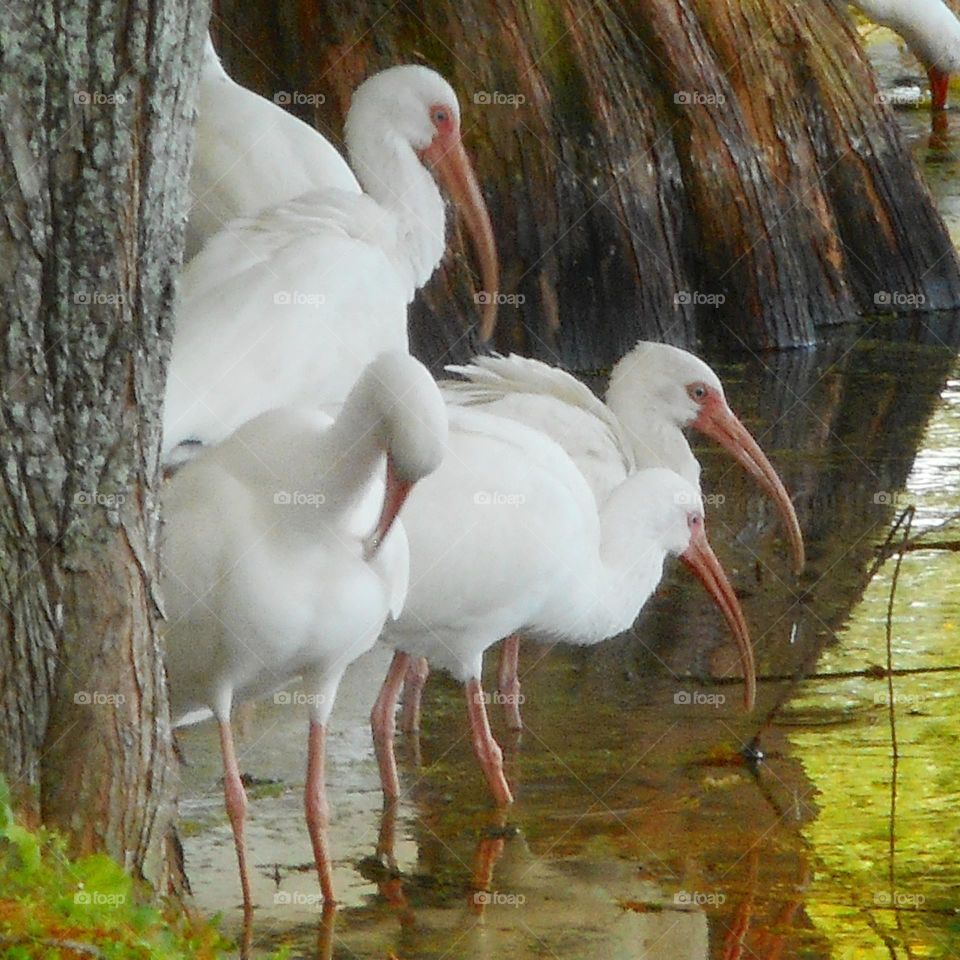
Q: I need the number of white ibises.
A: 6